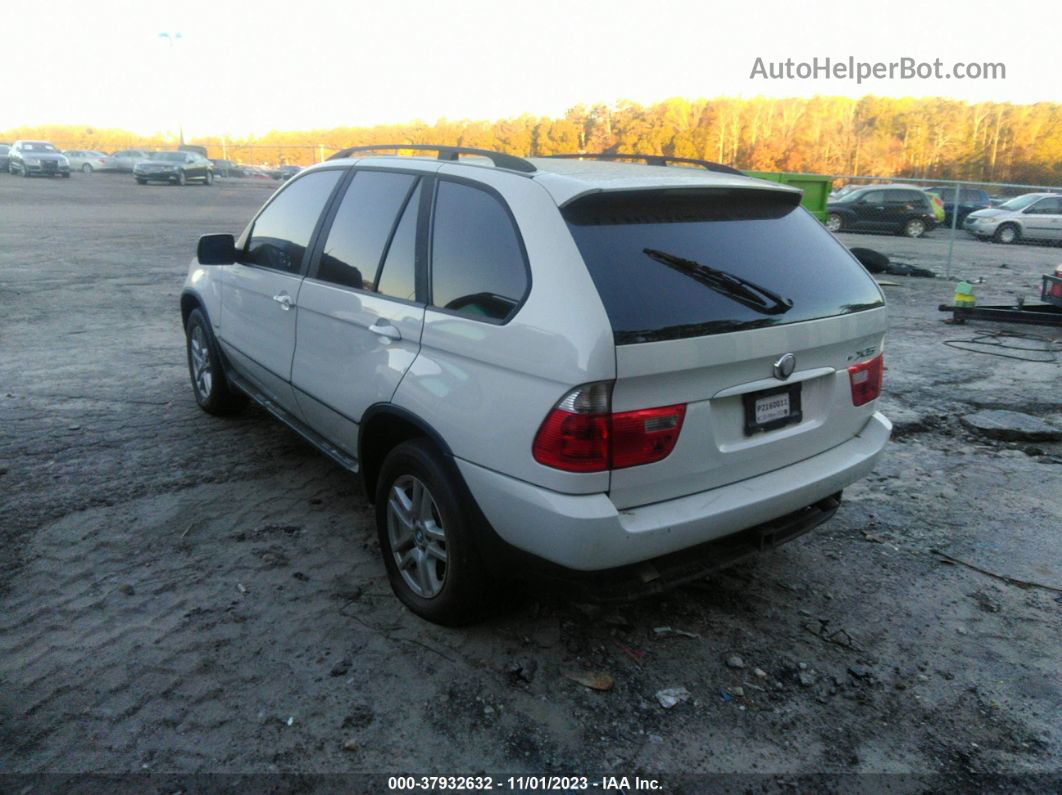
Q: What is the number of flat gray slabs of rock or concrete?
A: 1